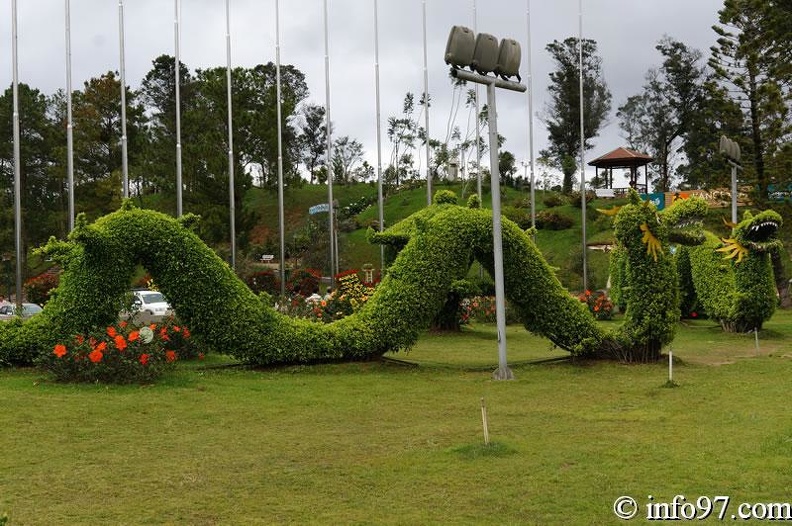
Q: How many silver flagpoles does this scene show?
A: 12